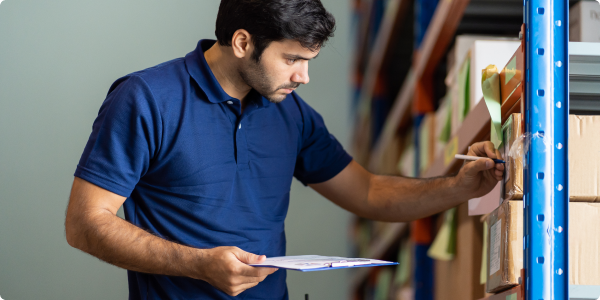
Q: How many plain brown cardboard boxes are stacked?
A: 2